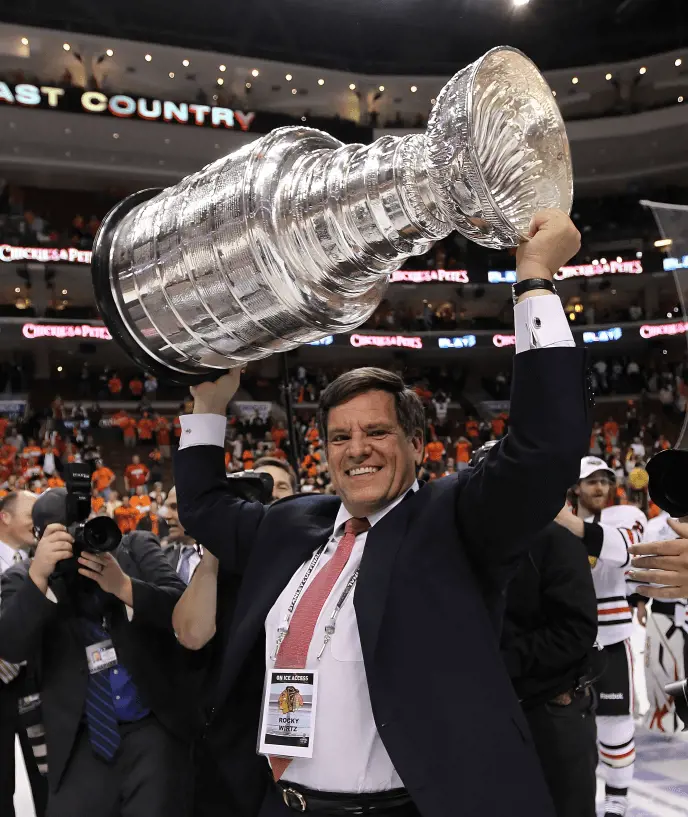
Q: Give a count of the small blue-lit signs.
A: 5